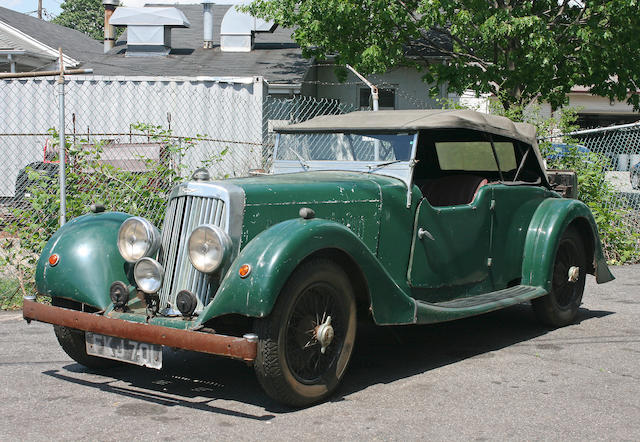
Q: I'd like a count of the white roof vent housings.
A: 2